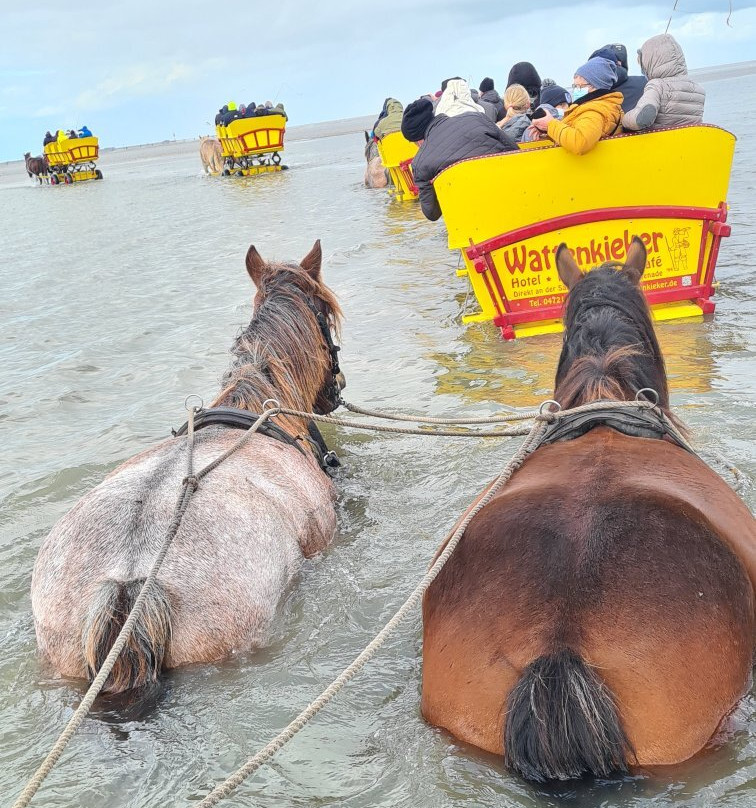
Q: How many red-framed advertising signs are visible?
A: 1